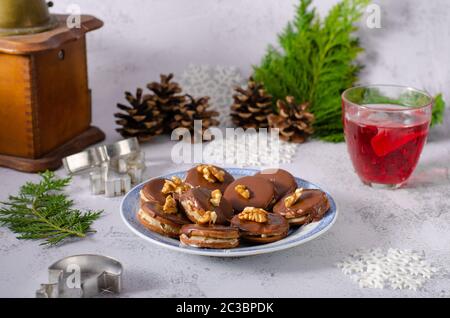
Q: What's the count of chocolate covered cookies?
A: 9